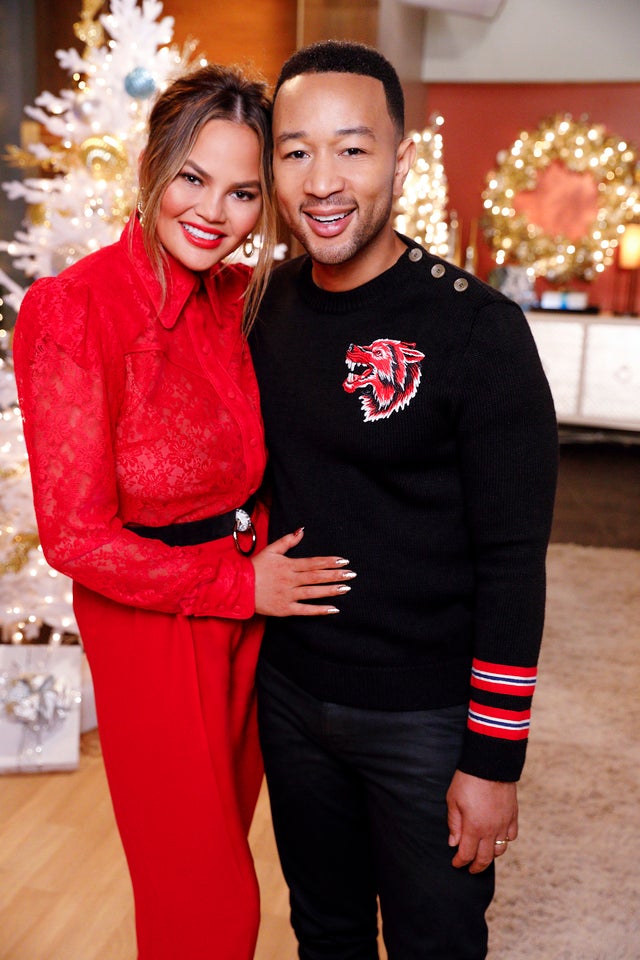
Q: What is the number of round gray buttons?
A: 3